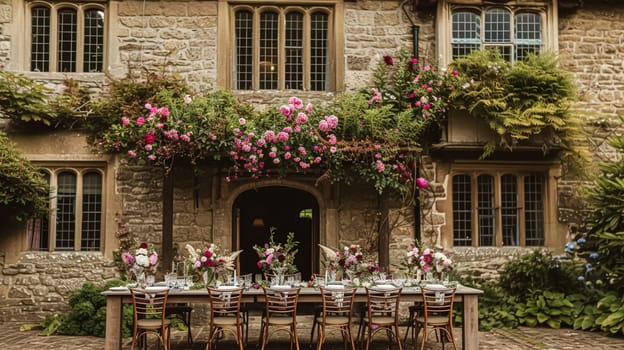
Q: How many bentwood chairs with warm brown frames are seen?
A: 6